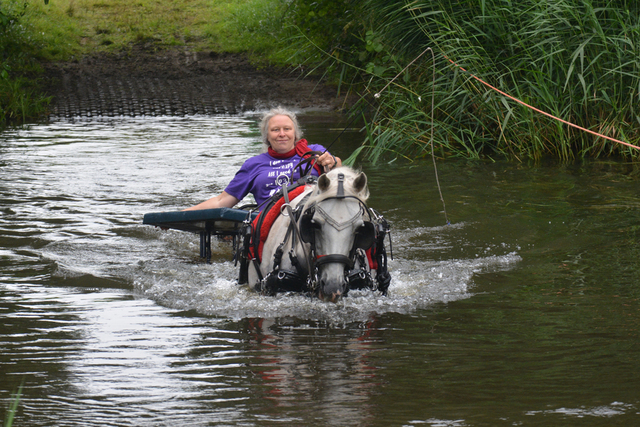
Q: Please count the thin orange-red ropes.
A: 1